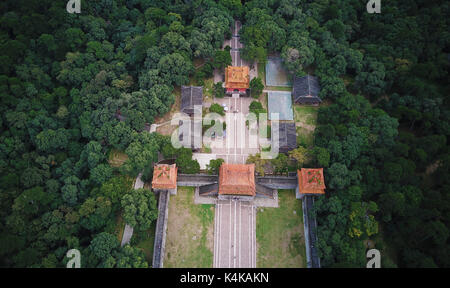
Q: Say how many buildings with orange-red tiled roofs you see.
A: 4